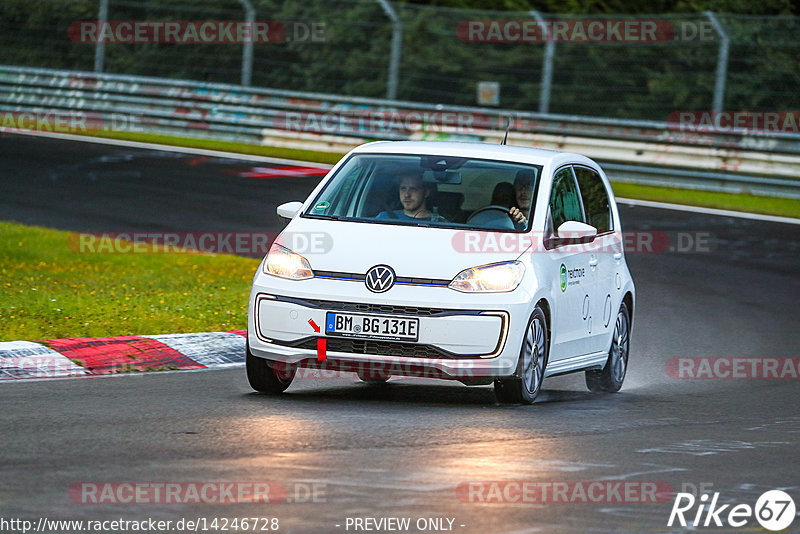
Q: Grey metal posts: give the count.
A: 5